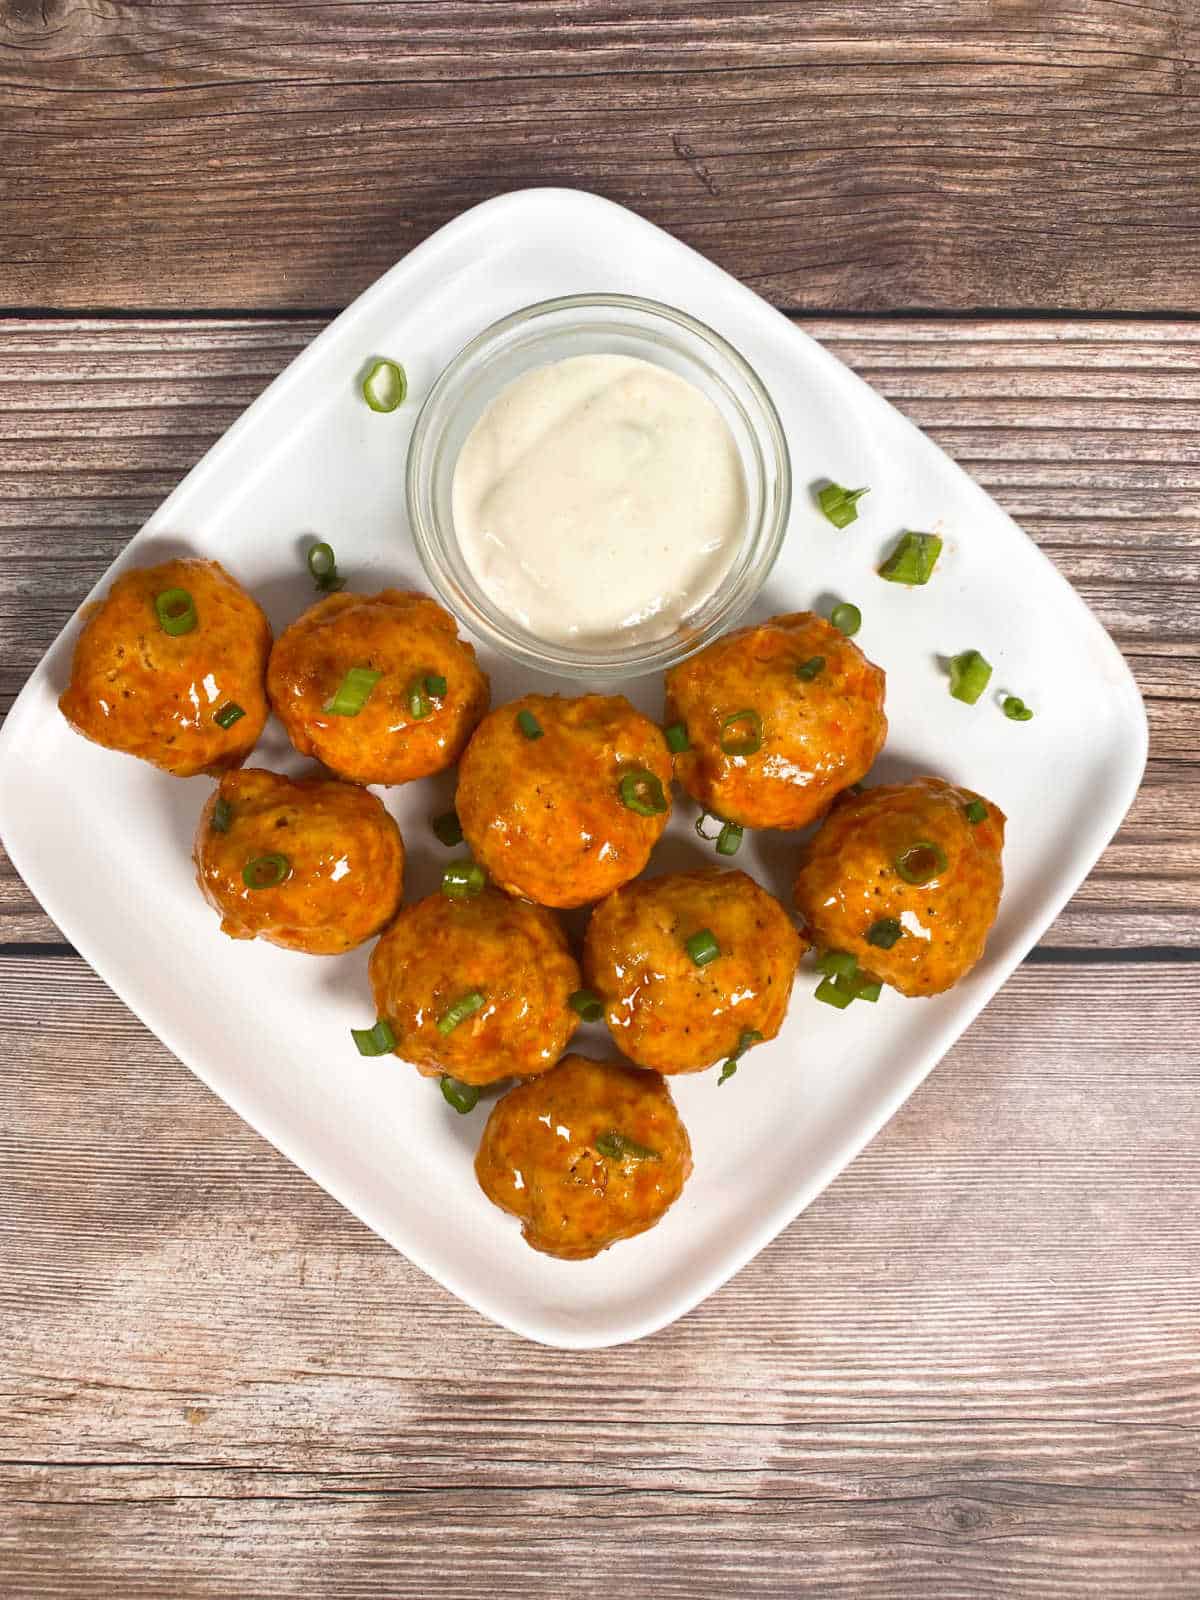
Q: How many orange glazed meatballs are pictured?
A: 9